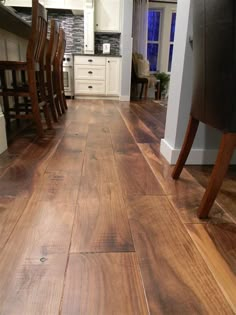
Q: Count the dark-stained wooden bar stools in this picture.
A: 3